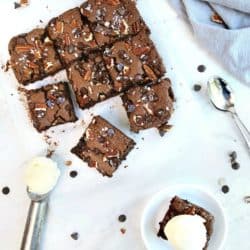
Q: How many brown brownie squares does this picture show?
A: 9